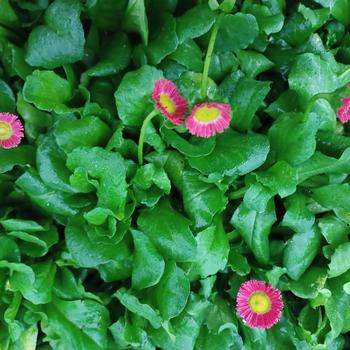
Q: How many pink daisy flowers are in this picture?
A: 5